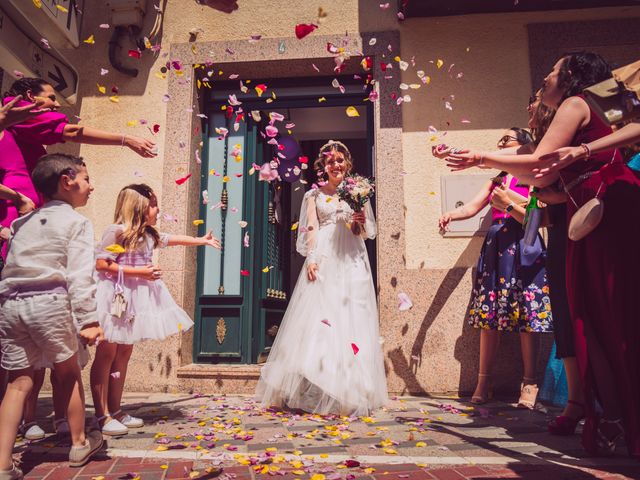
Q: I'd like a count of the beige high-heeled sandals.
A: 2